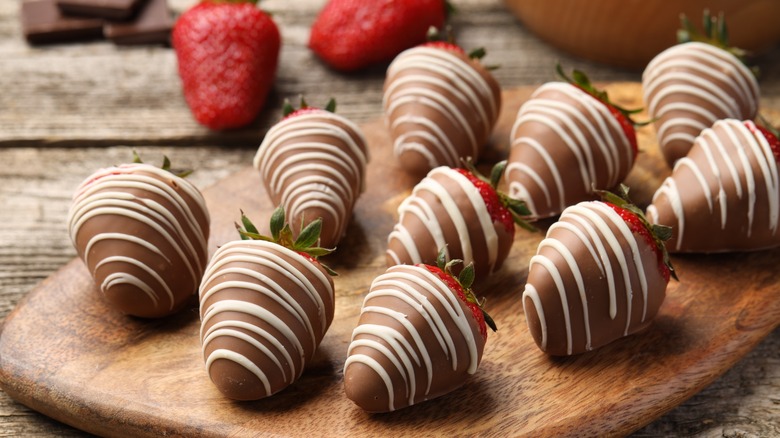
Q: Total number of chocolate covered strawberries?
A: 10